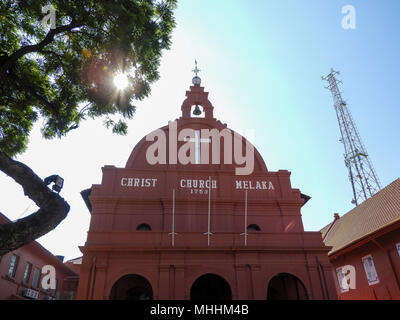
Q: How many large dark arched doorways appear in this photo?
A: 3